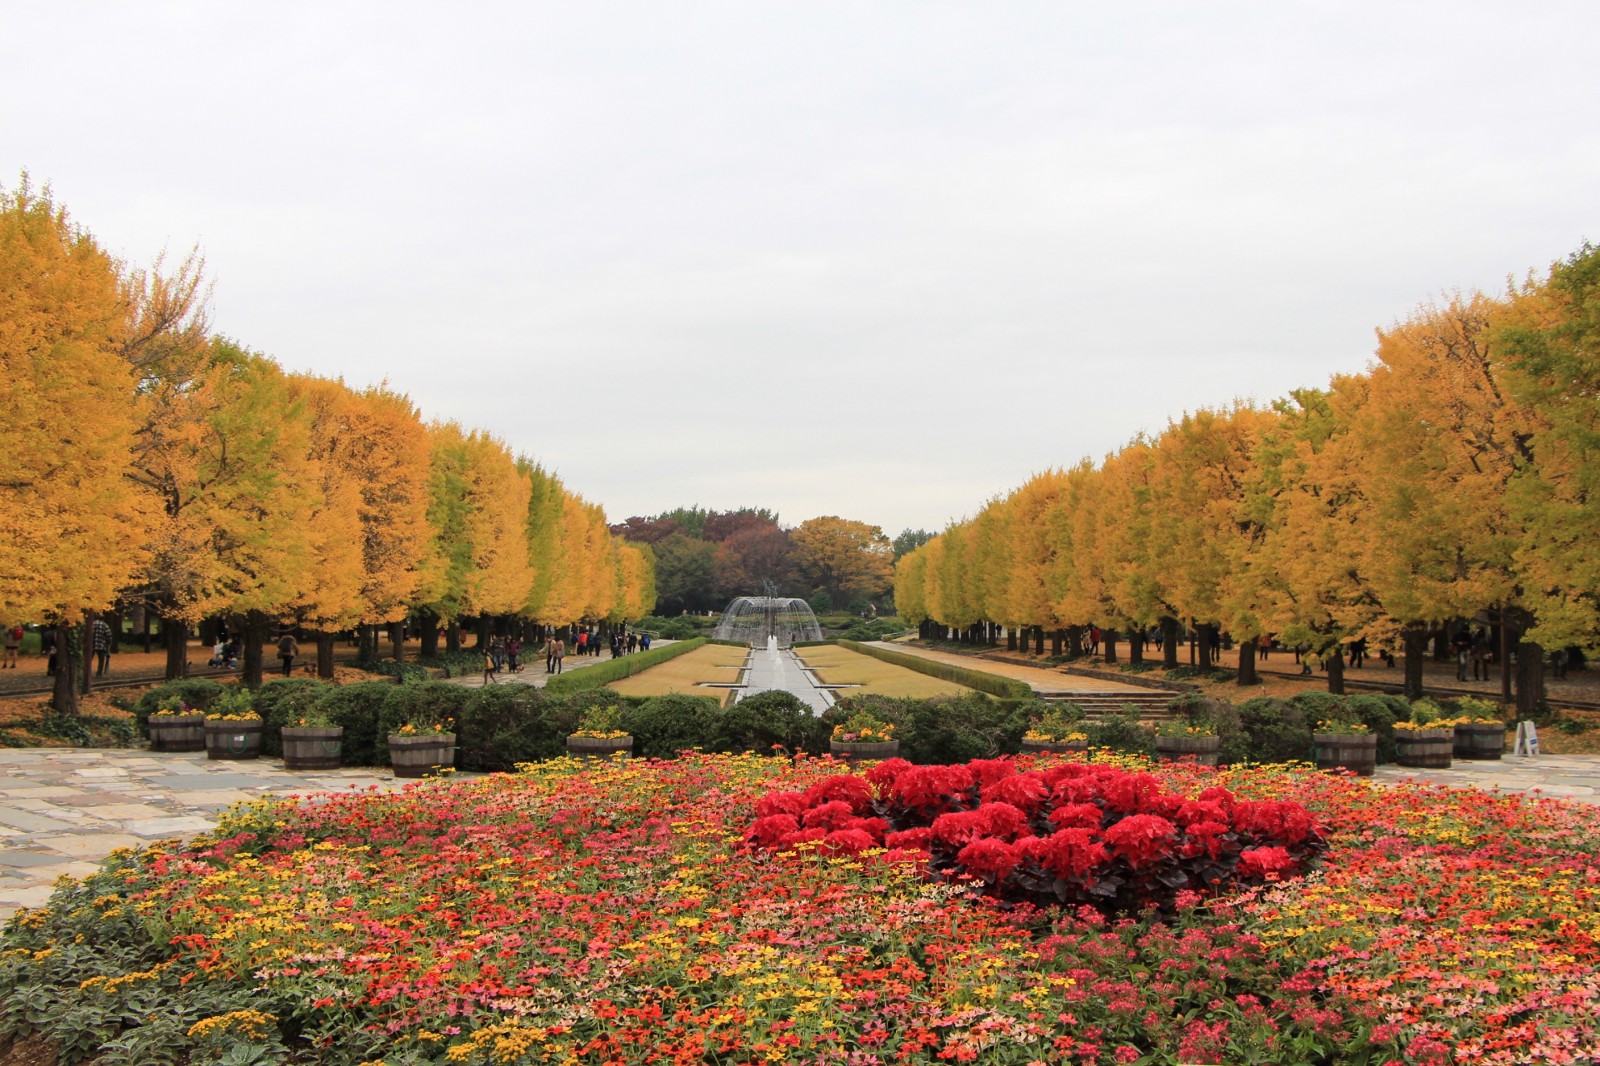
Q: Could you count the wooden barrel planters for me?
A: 11